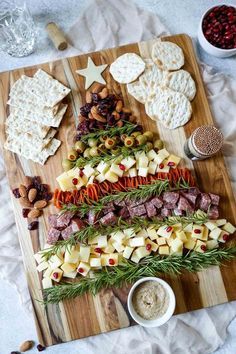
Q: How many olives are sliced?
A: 0